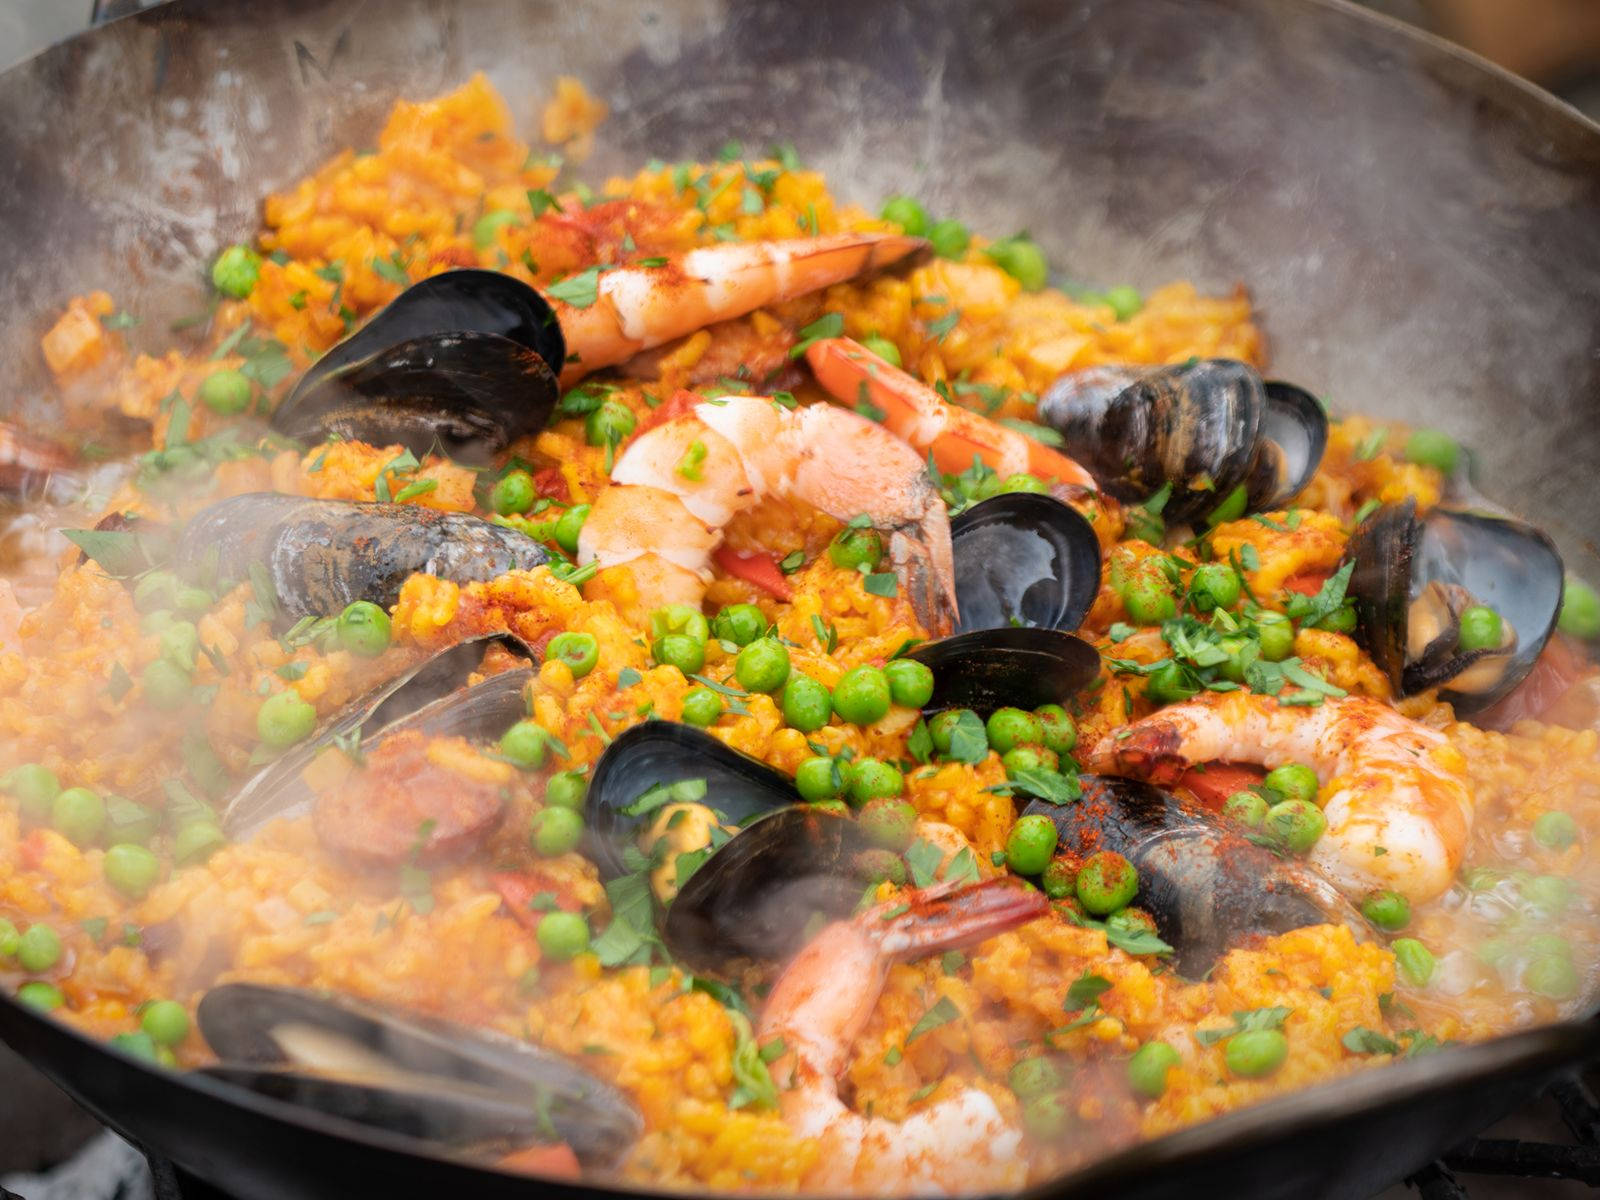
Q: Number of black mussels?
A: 9